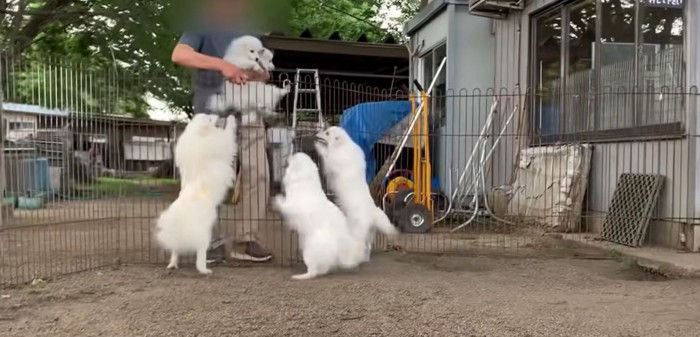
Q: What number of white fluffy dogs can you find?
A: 5